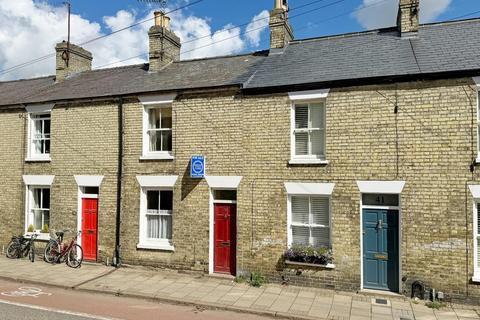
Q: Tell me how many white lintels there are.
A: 11